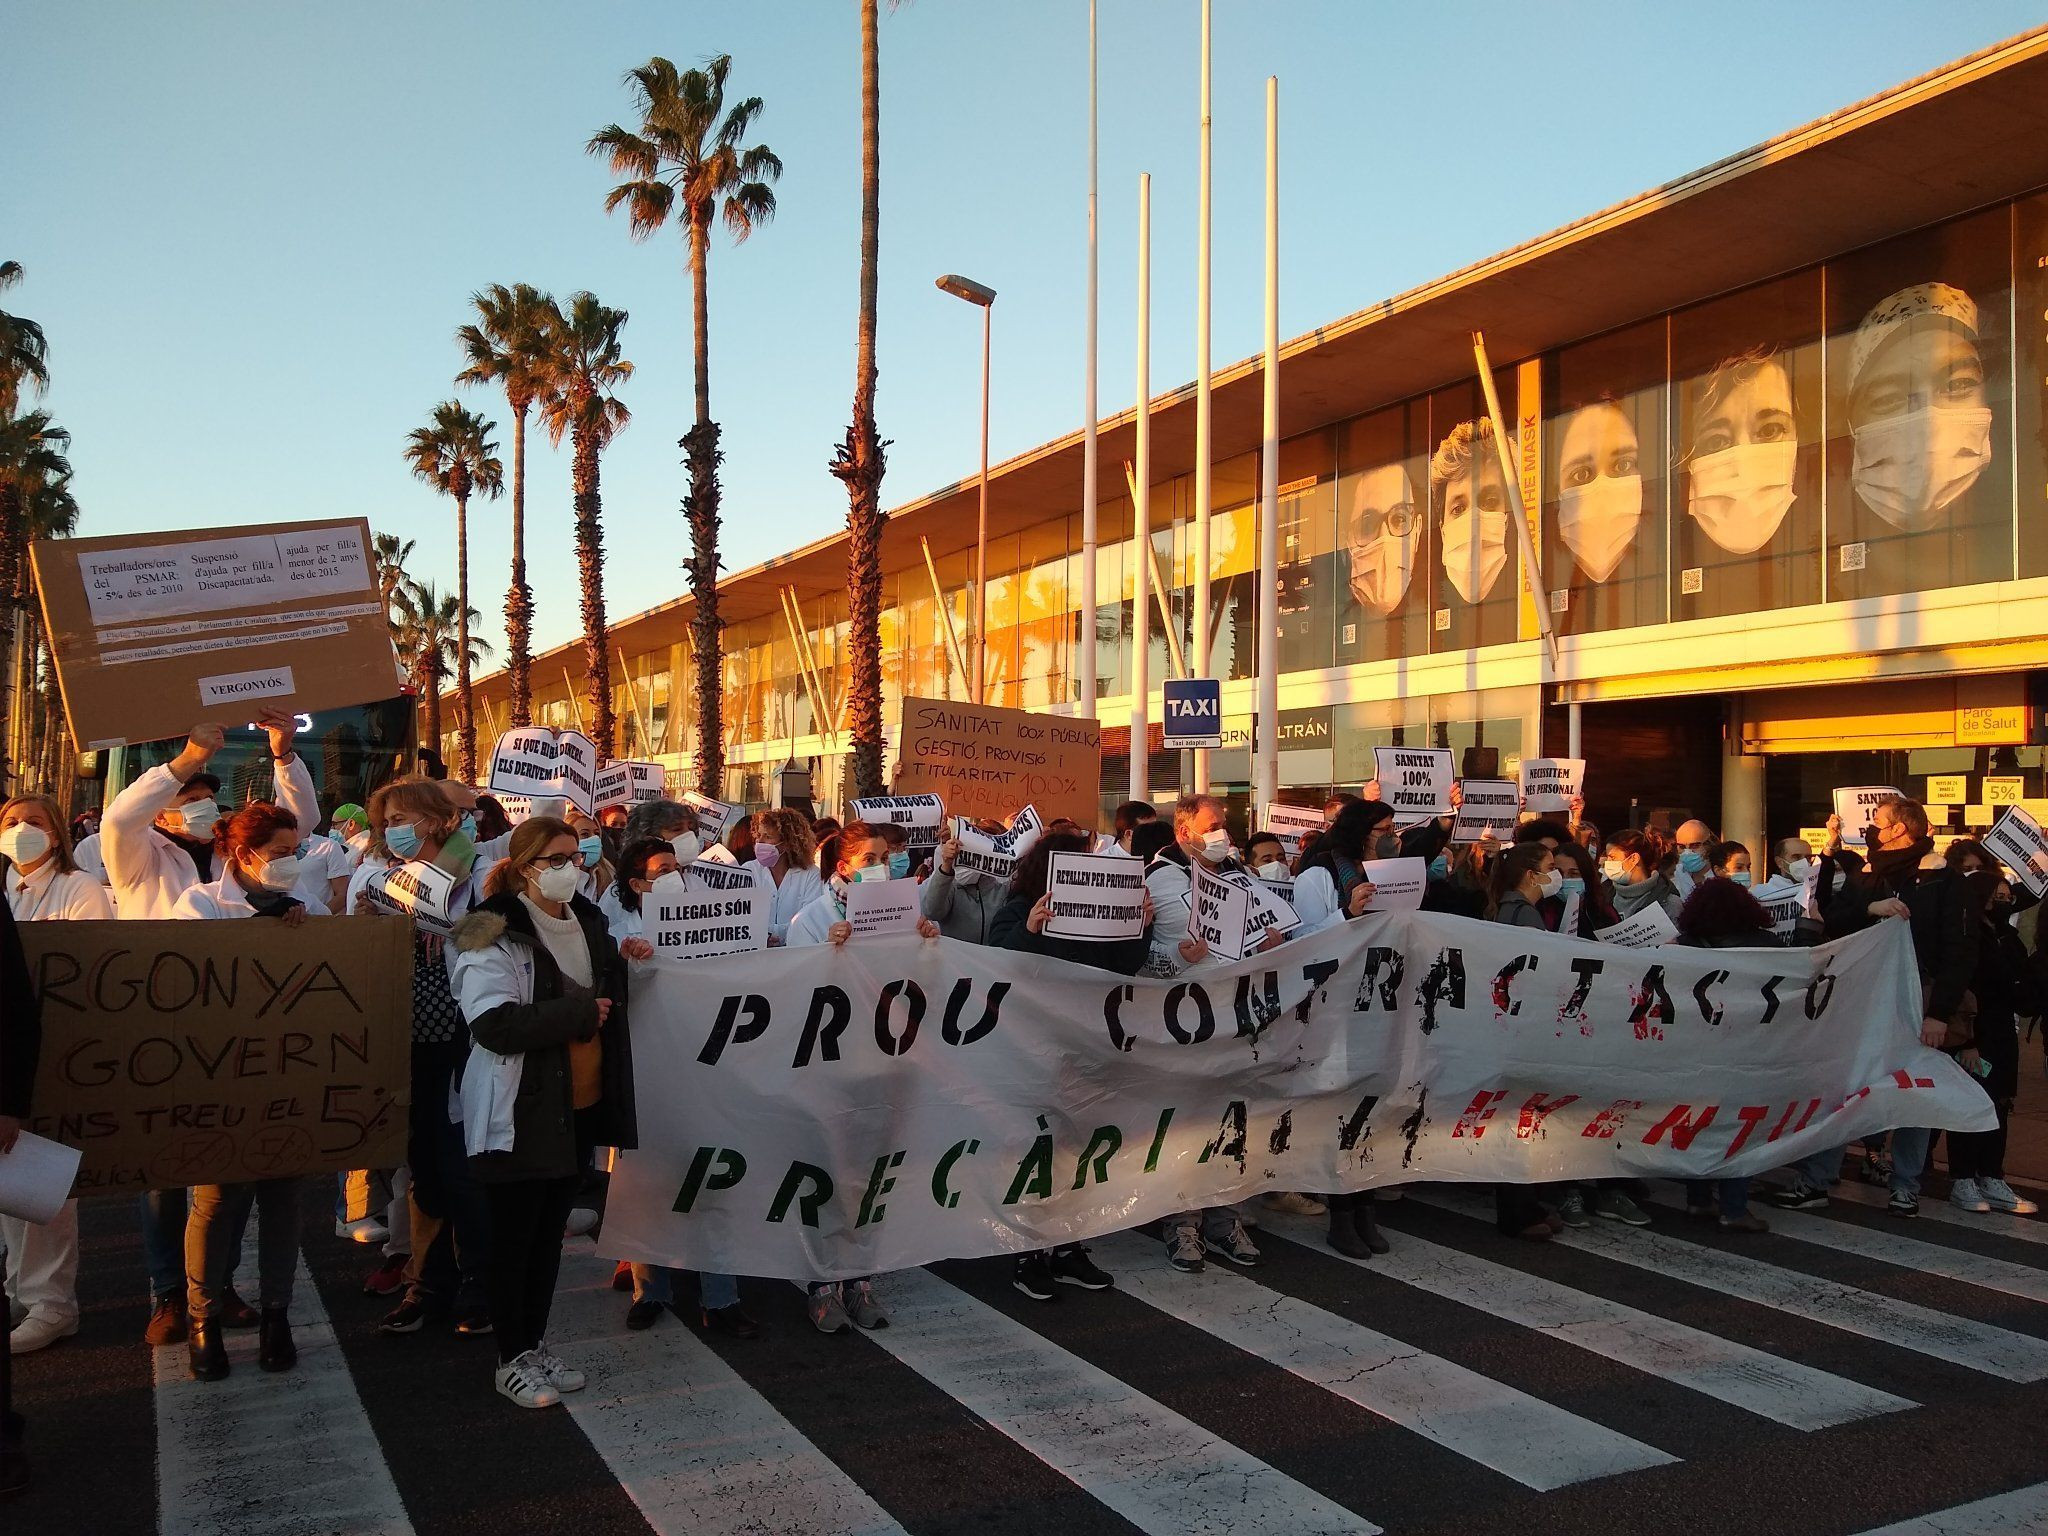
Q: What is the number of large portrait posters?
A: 5